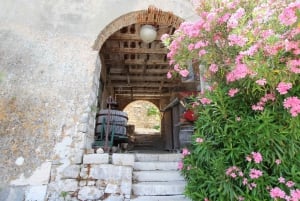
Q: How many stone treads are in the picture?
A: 5